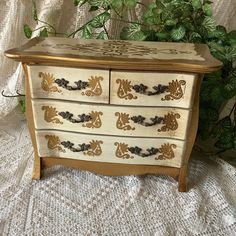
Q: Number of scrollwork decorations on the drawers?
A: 12